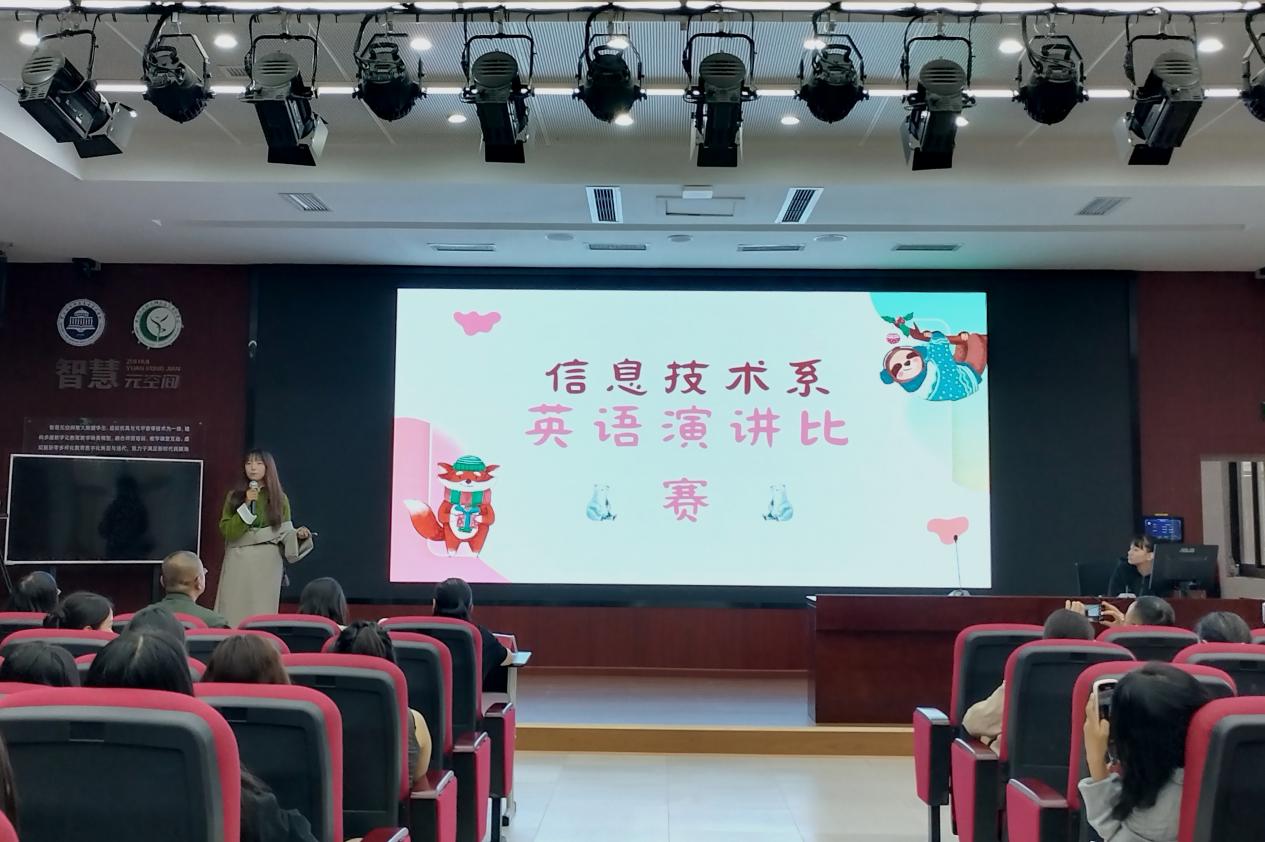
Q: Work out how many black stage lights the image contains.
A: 12